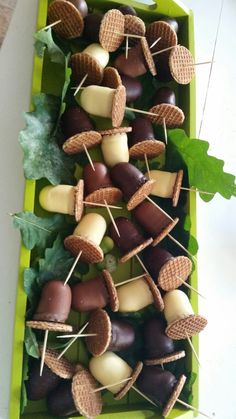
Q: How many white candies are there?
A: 9